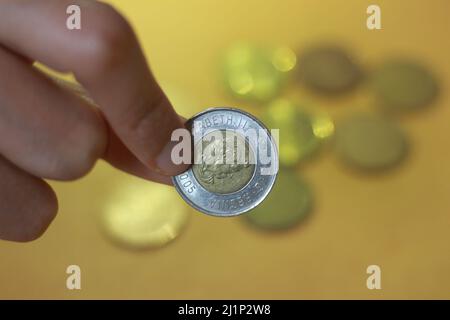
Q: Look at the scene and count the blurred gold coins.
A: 7